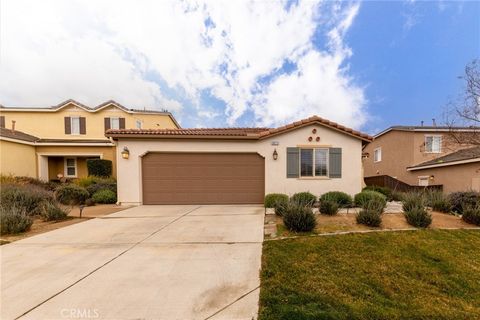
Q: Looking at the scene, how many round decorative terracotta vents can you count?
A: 3